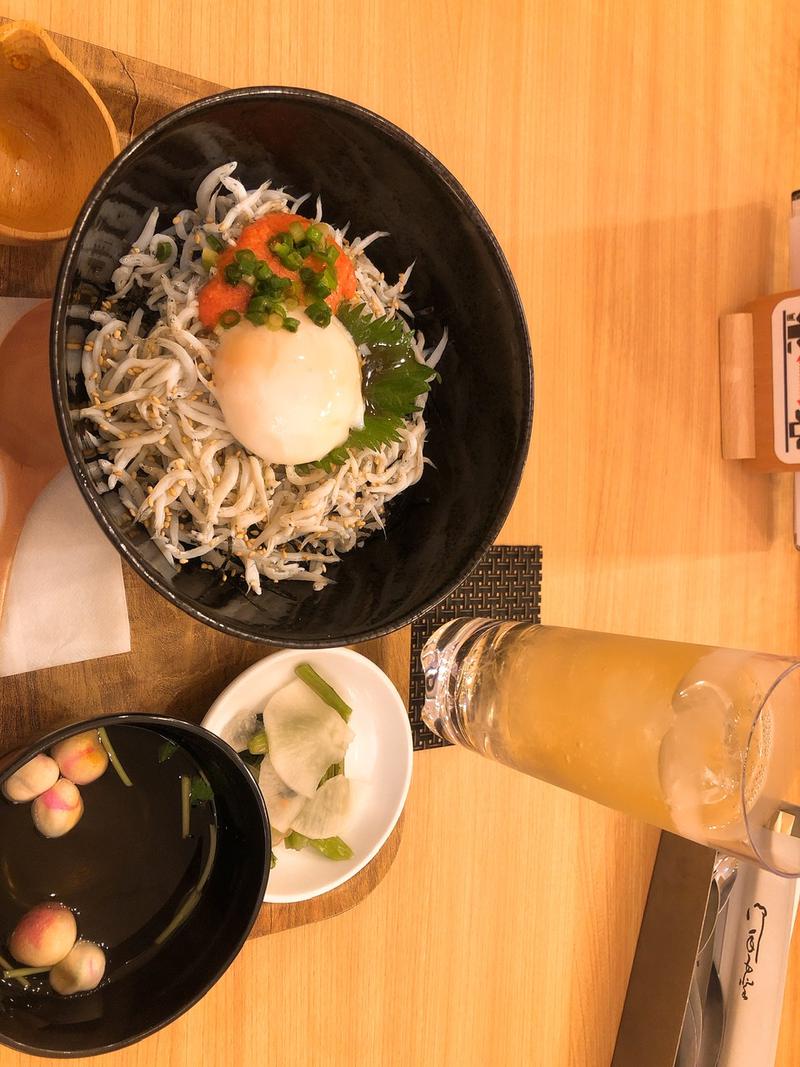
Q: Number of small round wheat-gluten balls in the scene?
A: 5